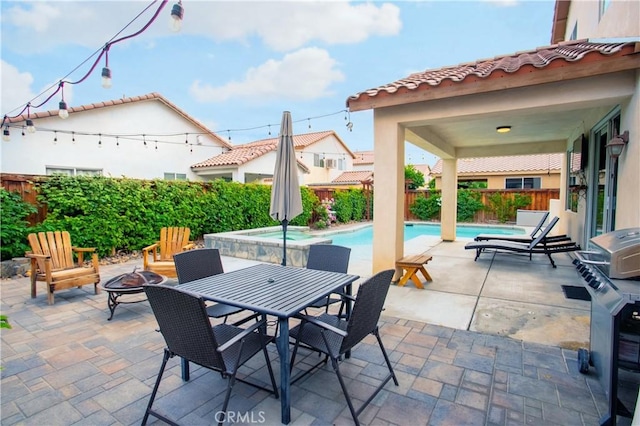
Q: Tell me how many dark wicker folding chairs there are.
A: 4